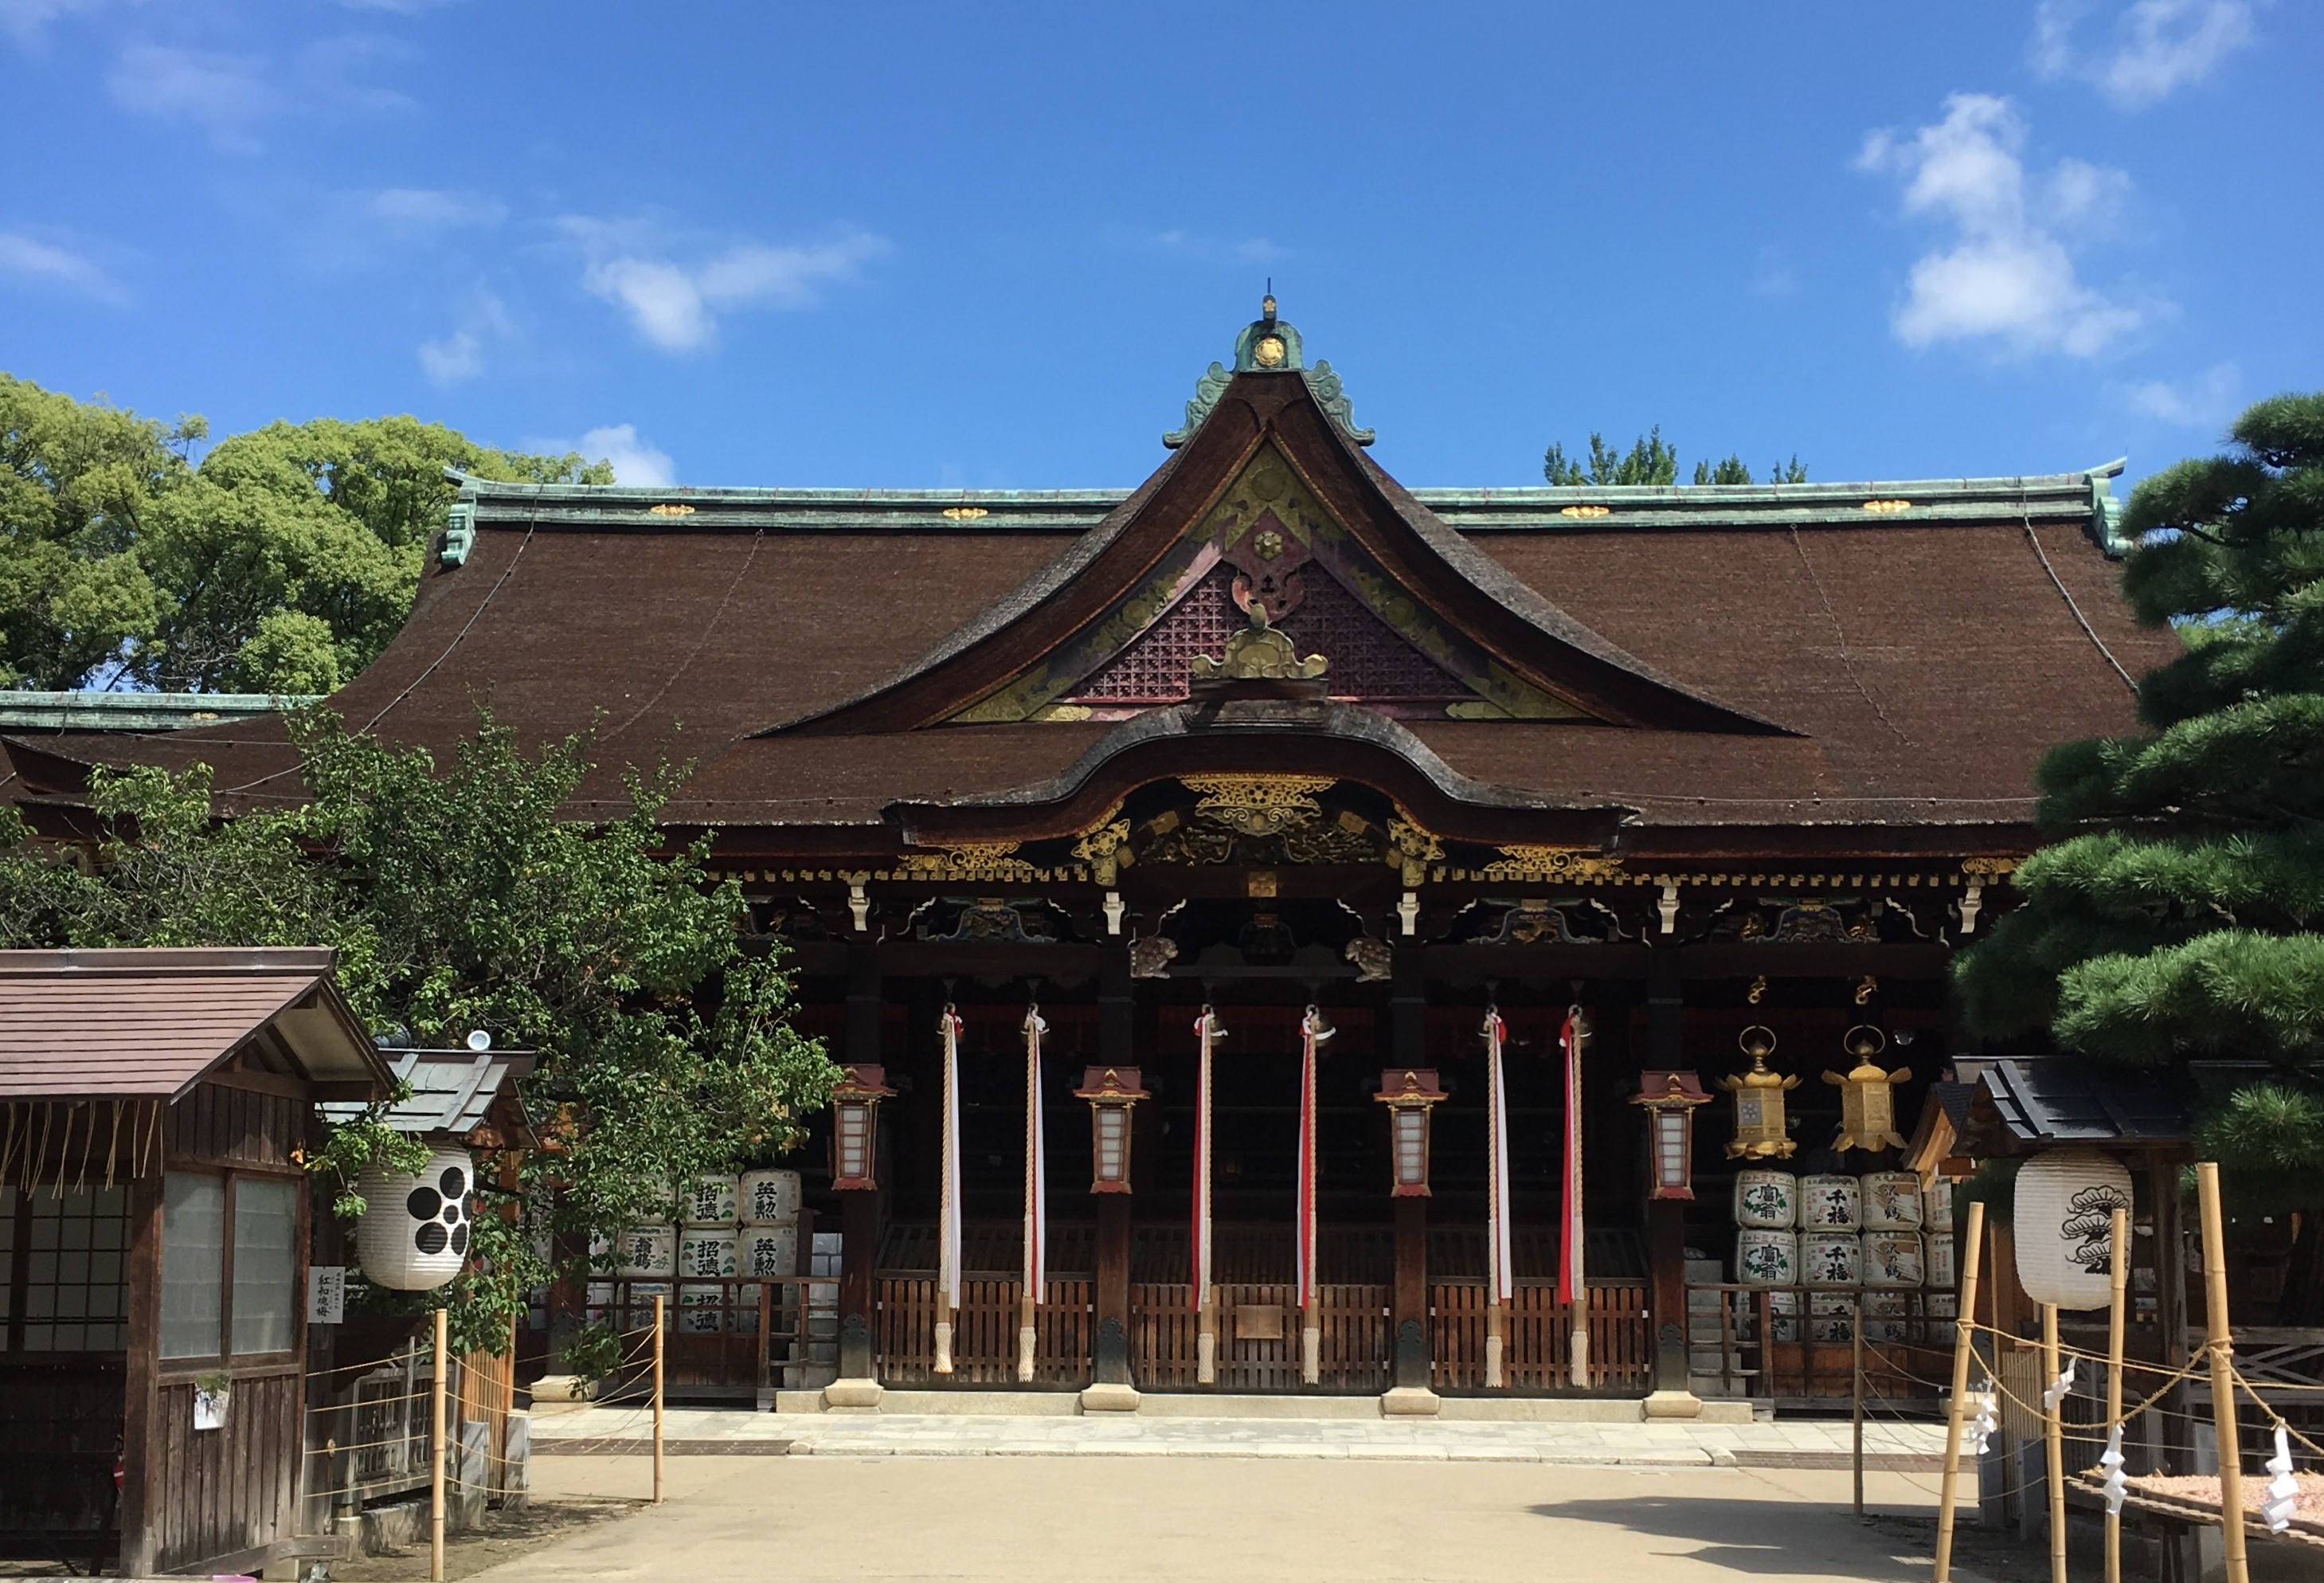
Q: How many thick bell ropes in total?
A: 6